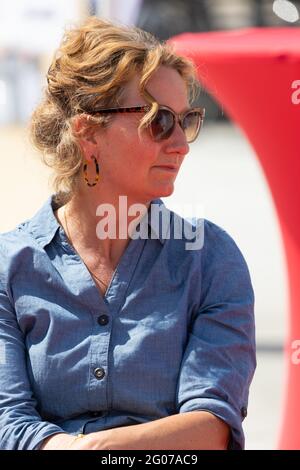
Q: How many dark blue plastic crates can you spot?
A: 0